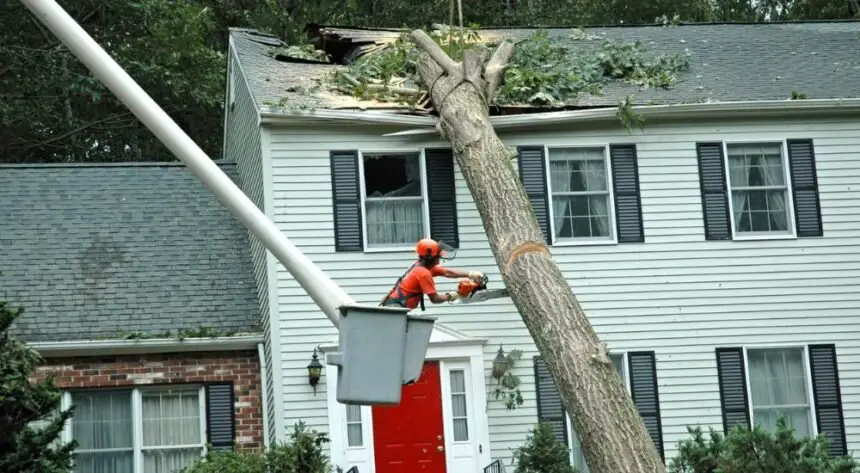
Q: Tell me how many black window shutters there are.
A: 11